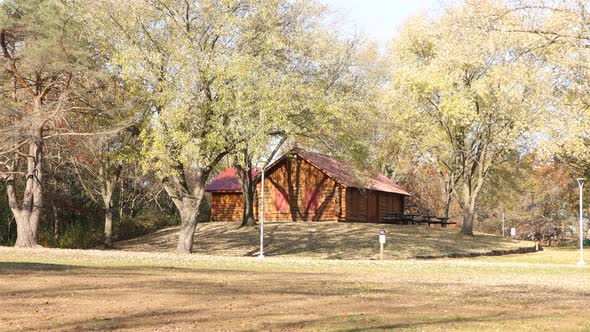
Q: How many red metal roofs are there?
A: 2